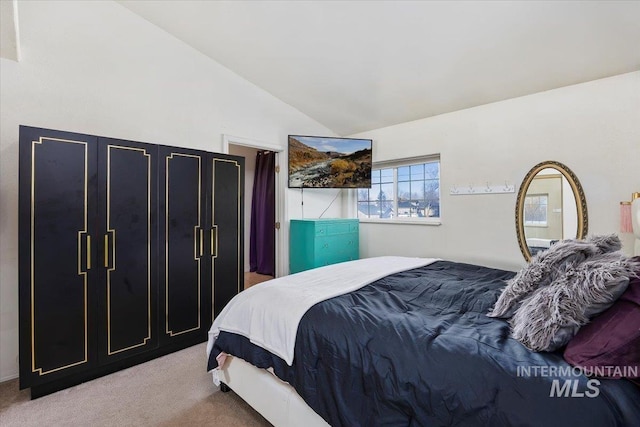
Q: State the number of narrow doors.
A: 4